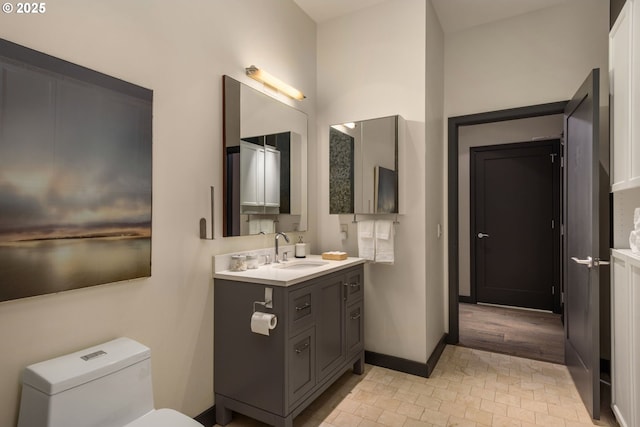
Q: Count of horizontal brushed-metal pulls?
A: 4